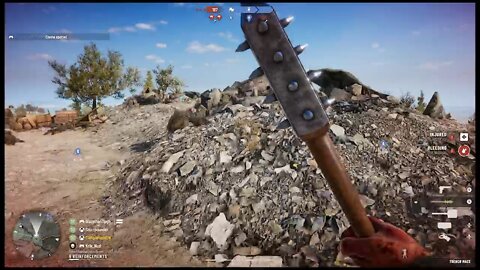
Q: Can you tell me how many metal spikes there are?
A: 12